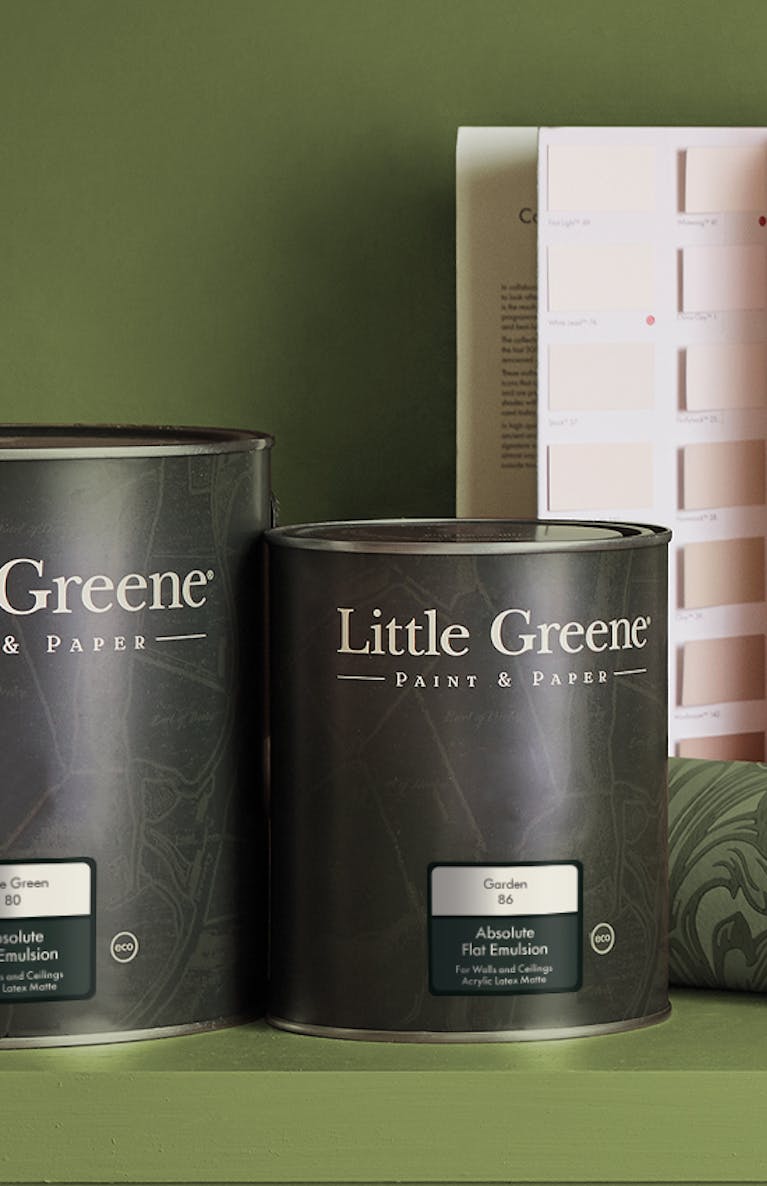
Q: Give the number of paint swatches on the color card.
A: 11